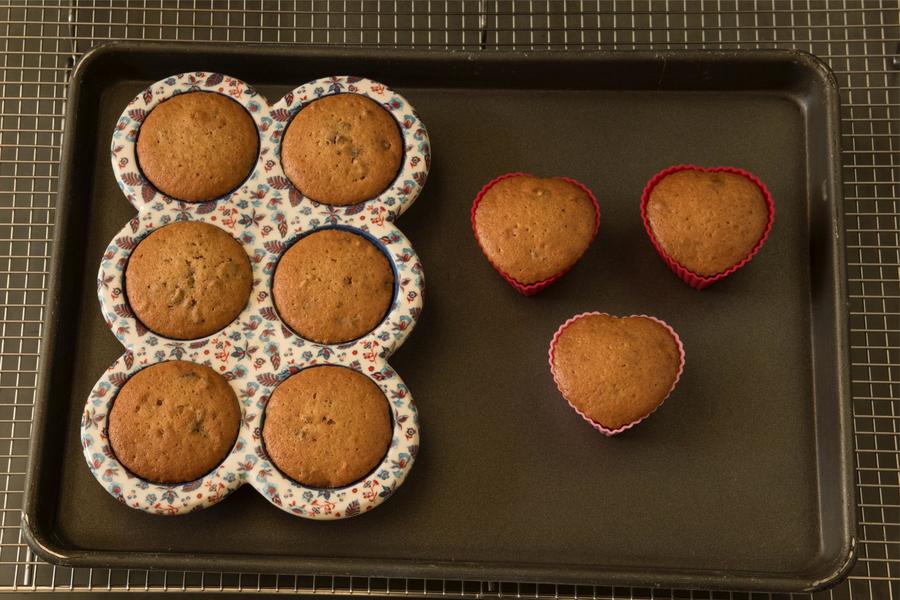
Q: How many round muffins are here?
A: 6